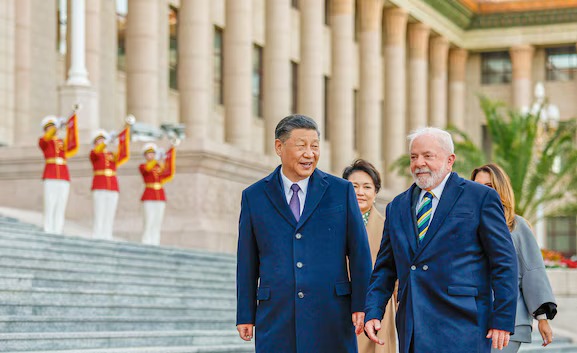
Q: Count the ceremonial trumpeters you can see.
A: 3